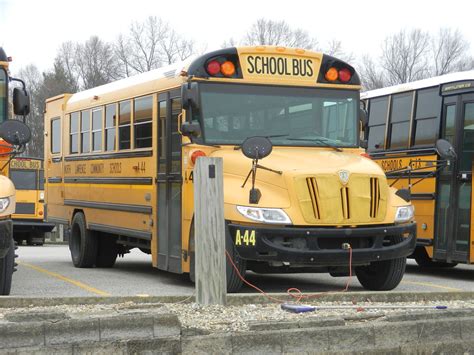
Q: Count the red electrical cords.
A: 1